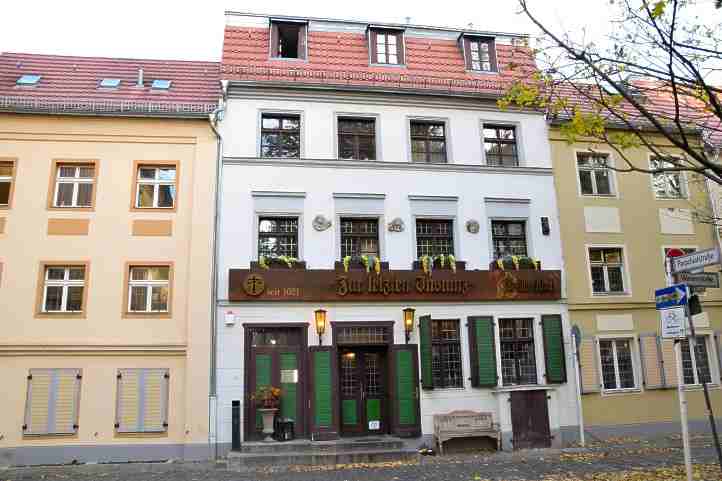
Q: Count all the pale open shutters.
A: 3